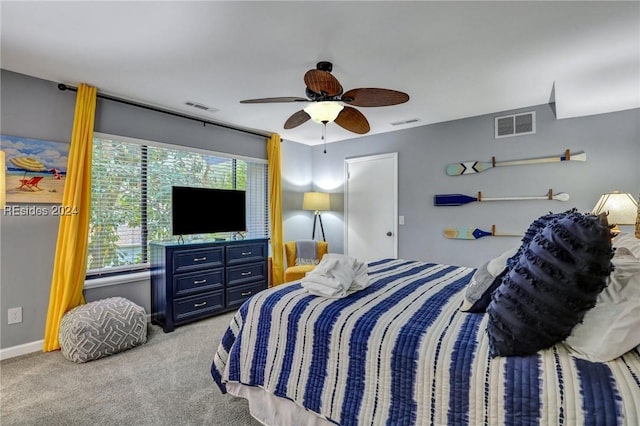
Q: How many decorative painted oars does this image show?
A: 3